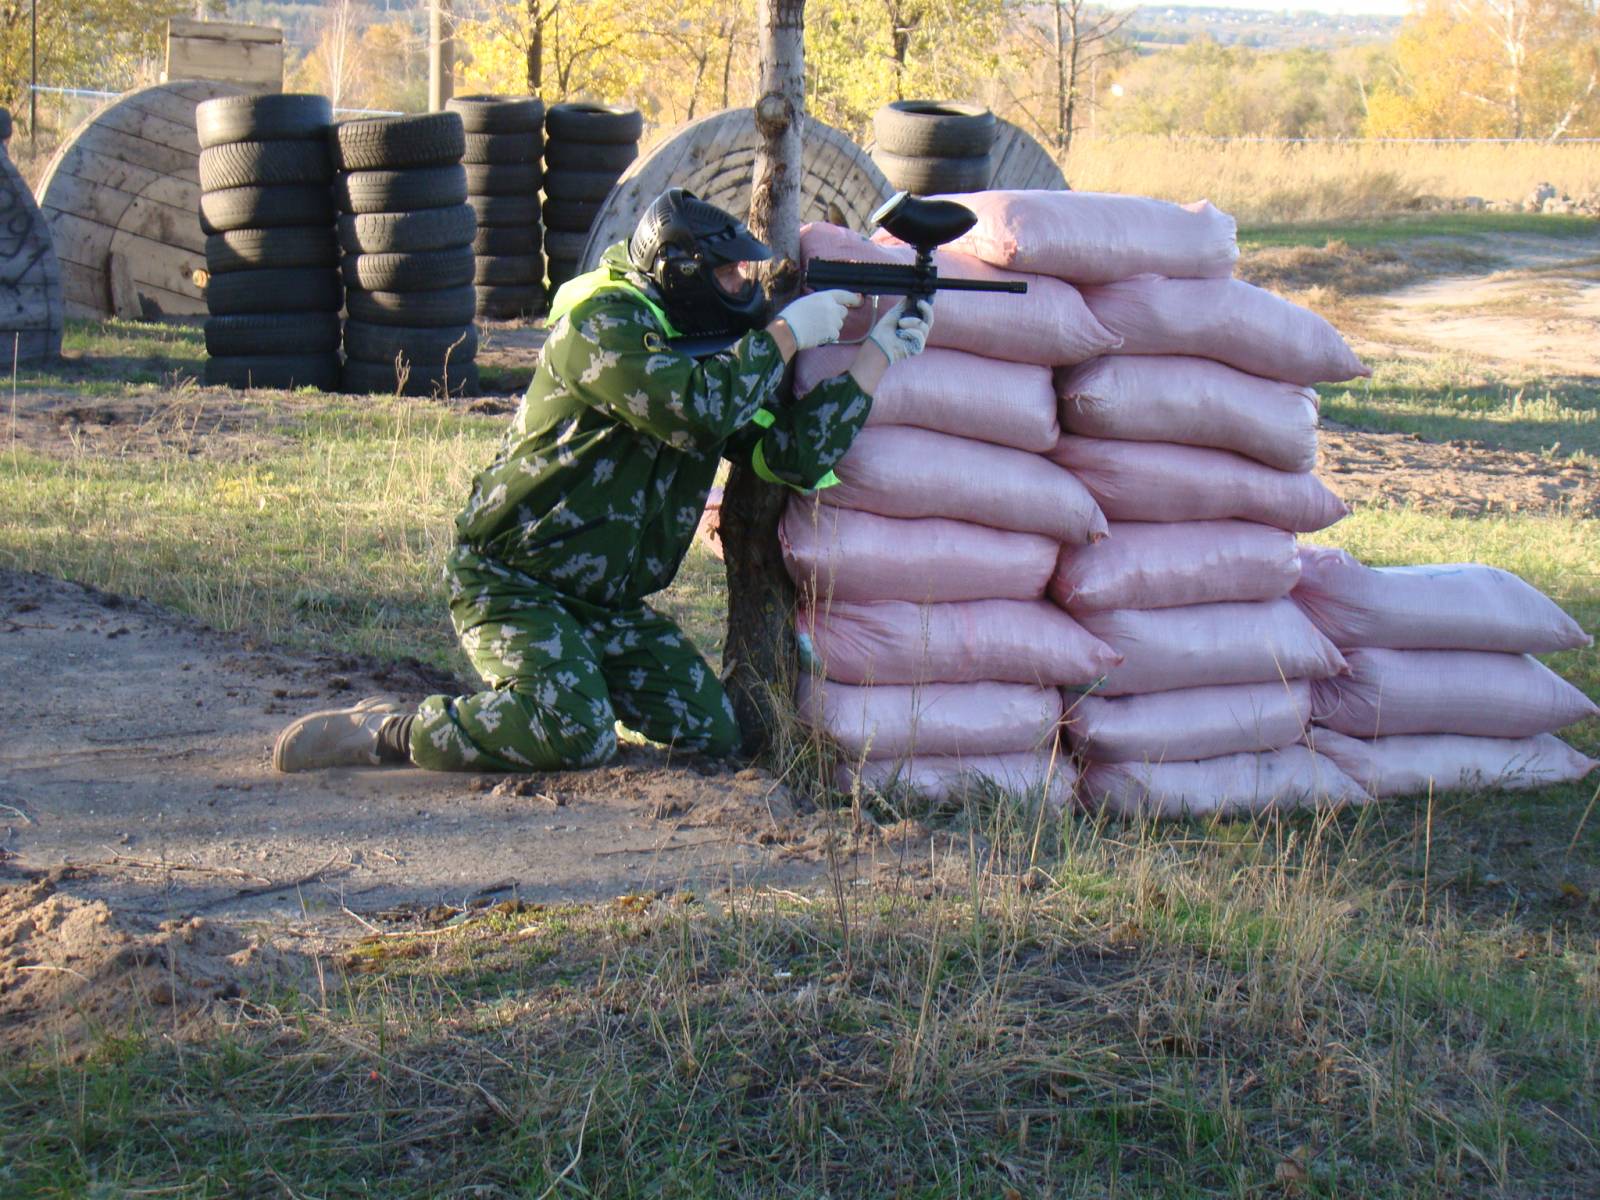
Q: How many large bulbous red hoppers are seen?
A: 0